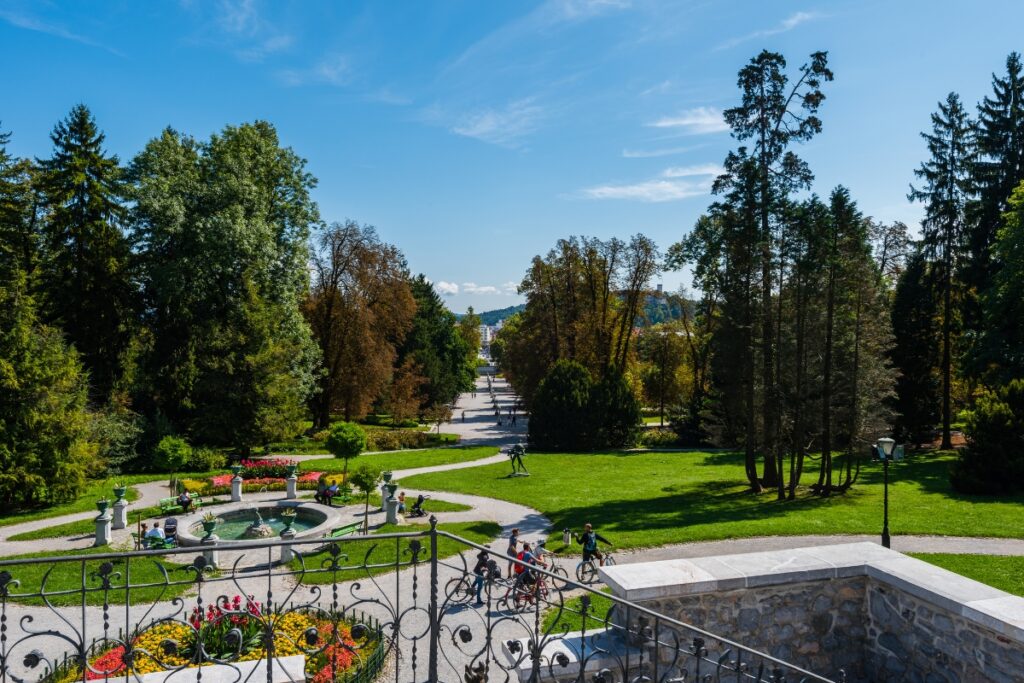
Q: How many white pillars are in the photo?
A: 8